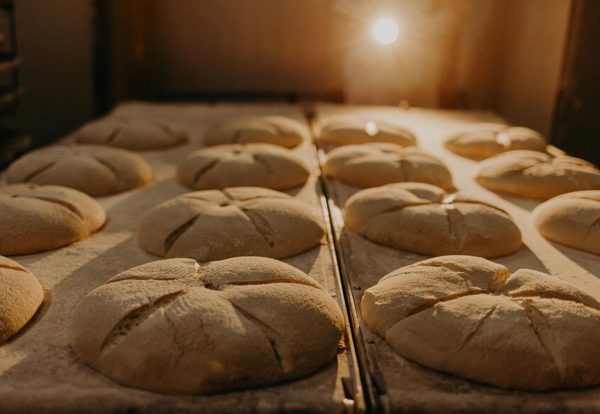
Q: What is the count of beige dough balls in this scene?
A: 15